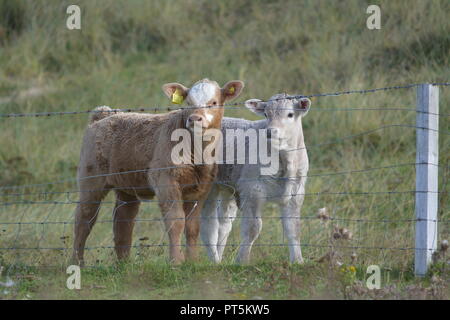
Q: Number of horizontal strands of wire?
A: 7